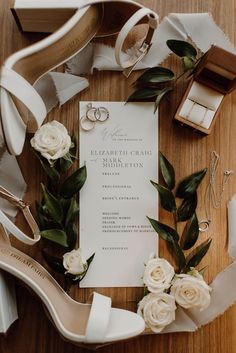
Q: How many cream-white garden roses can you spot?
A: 5